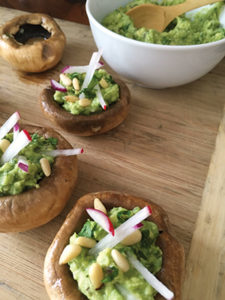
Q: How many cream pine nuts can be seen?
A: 13